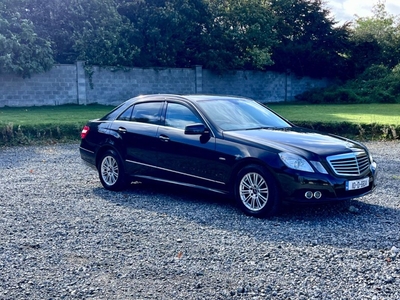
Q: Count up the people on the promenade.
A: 0